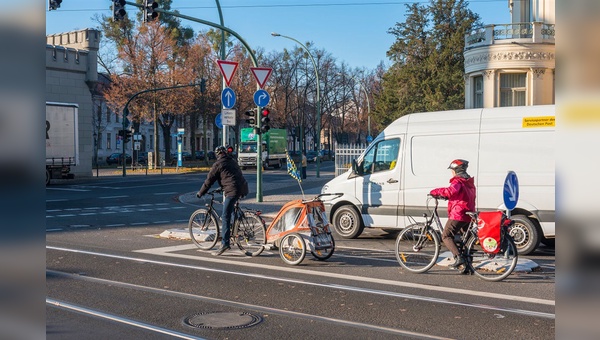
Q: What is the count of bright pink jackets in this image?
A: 1